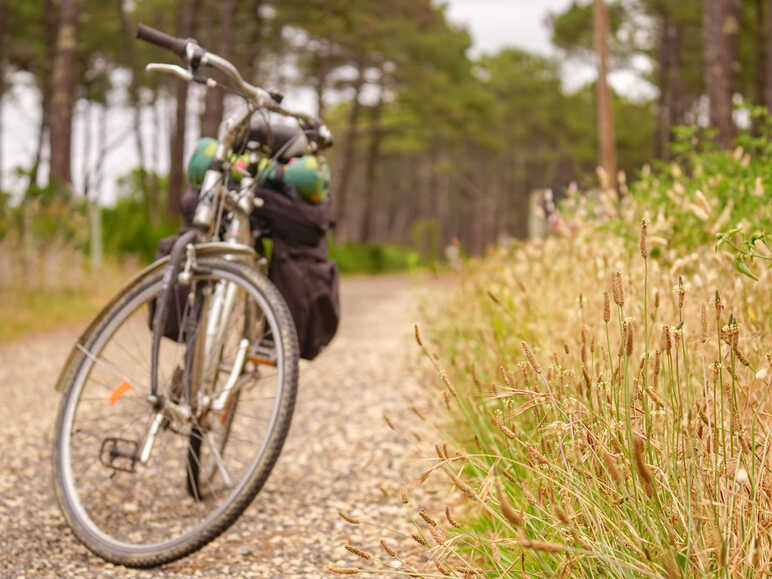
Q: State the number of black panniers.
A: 2